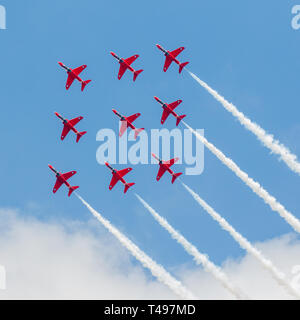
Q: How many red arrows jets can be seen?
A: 9